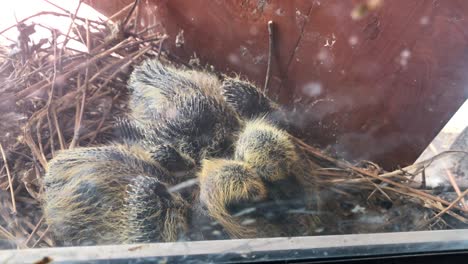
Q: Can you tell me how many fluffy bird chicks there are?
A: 2